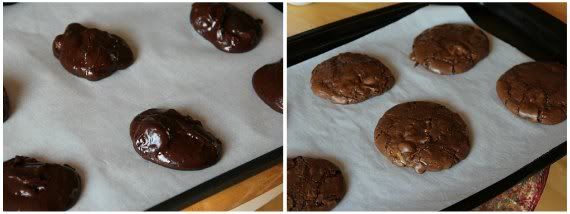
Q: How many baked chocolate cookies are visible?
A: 5